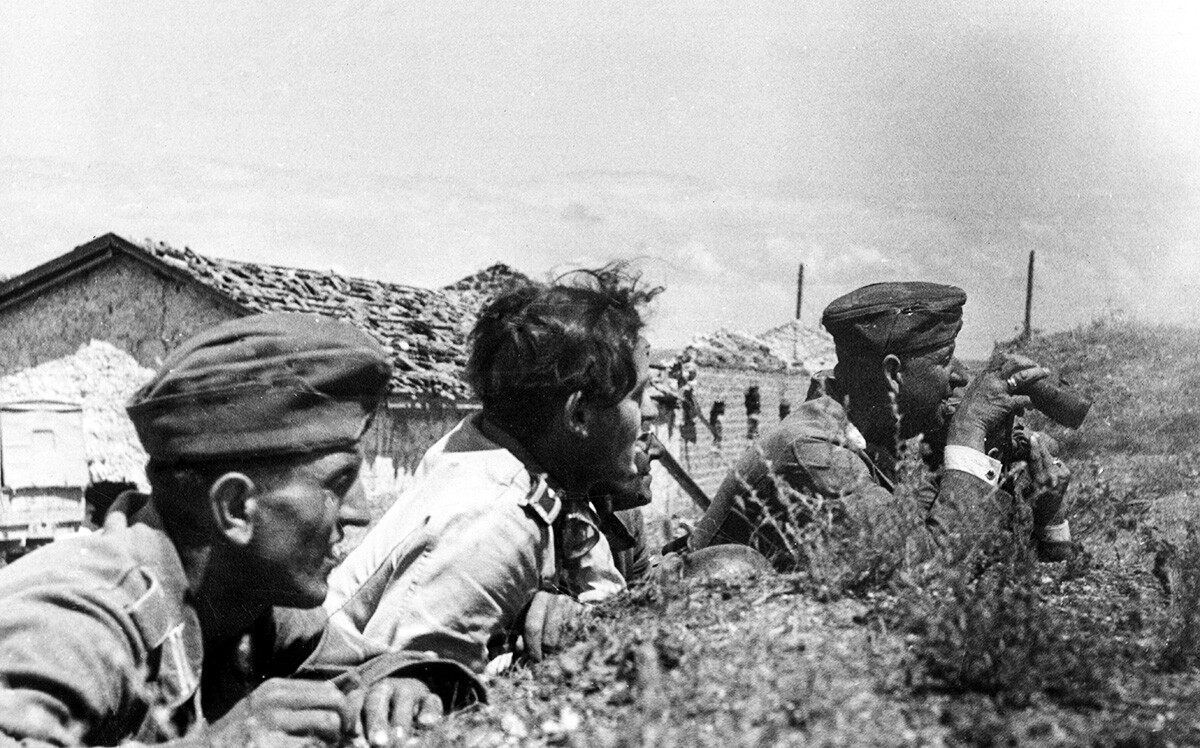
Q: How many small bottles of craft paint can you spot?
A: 0